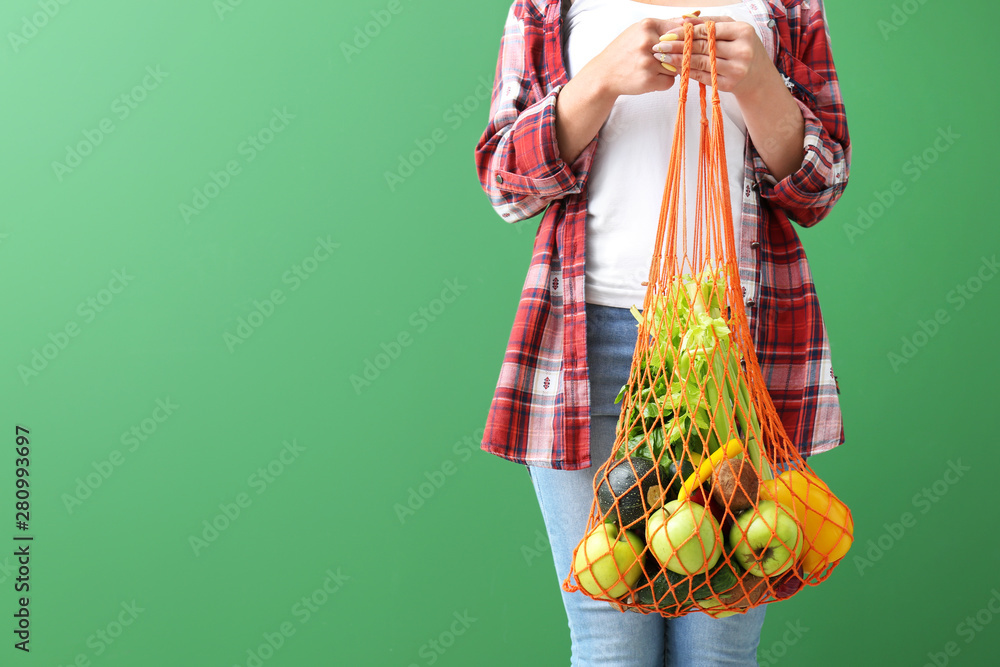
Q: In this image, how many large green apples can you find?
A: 3